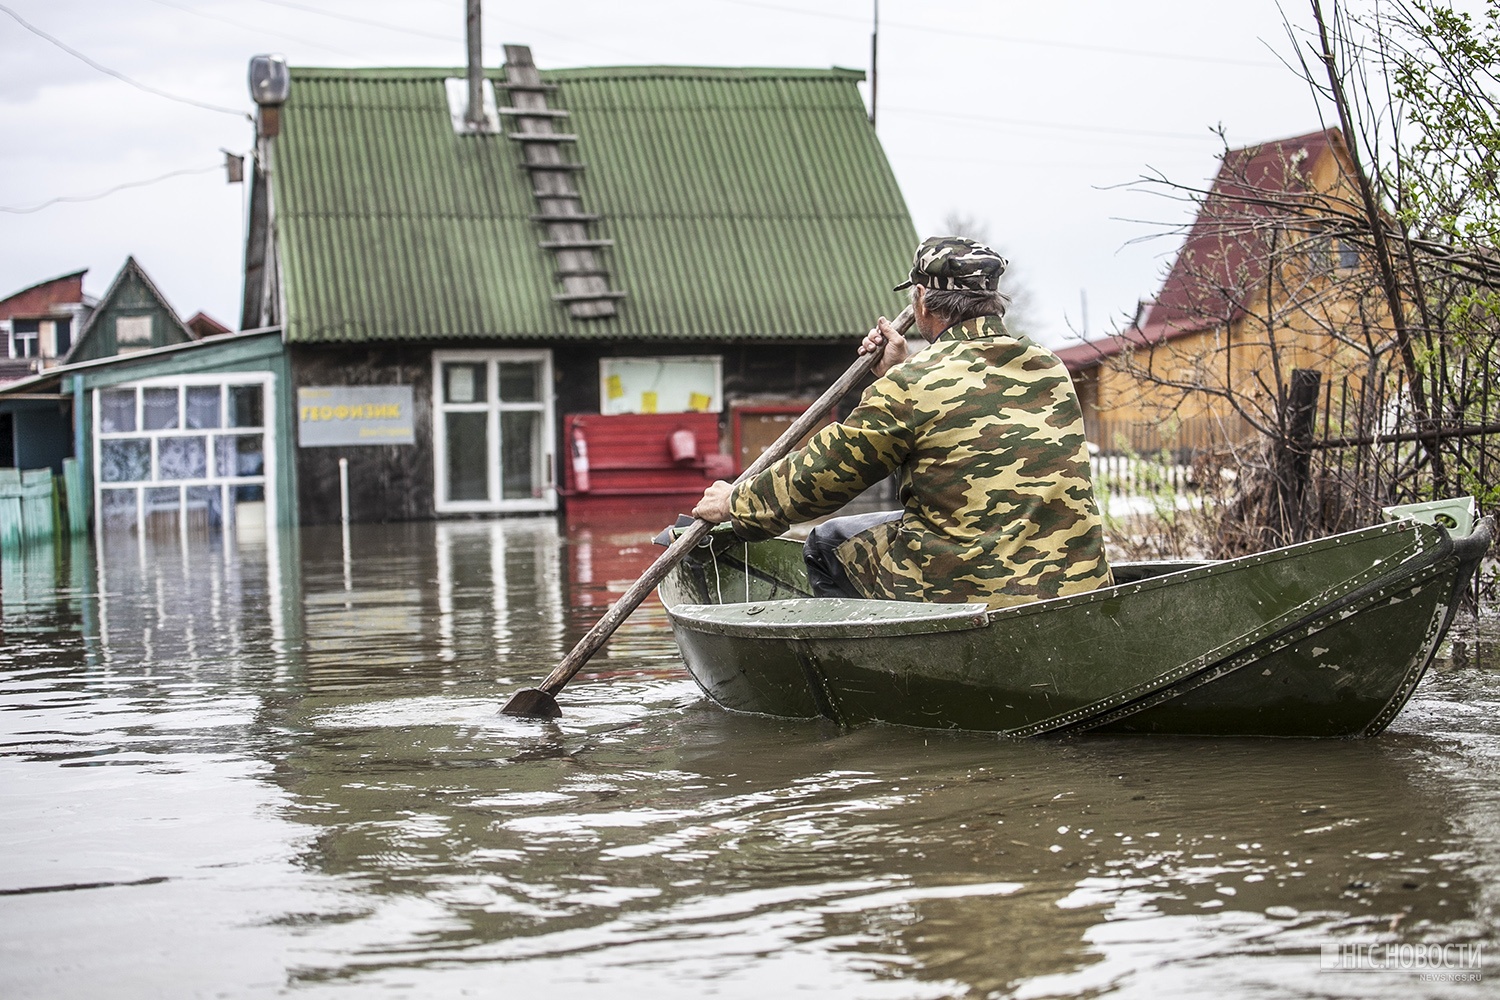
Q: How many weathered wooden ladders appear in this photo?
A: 1